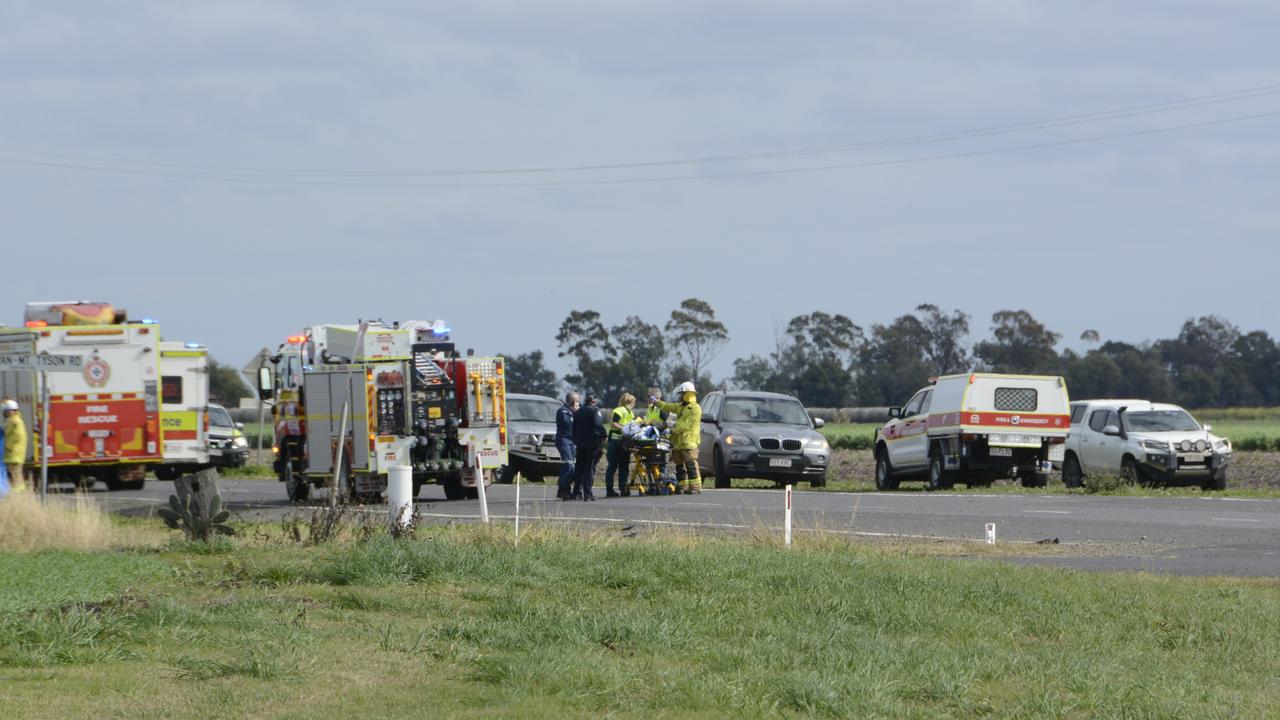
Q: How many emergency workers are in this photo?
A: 6